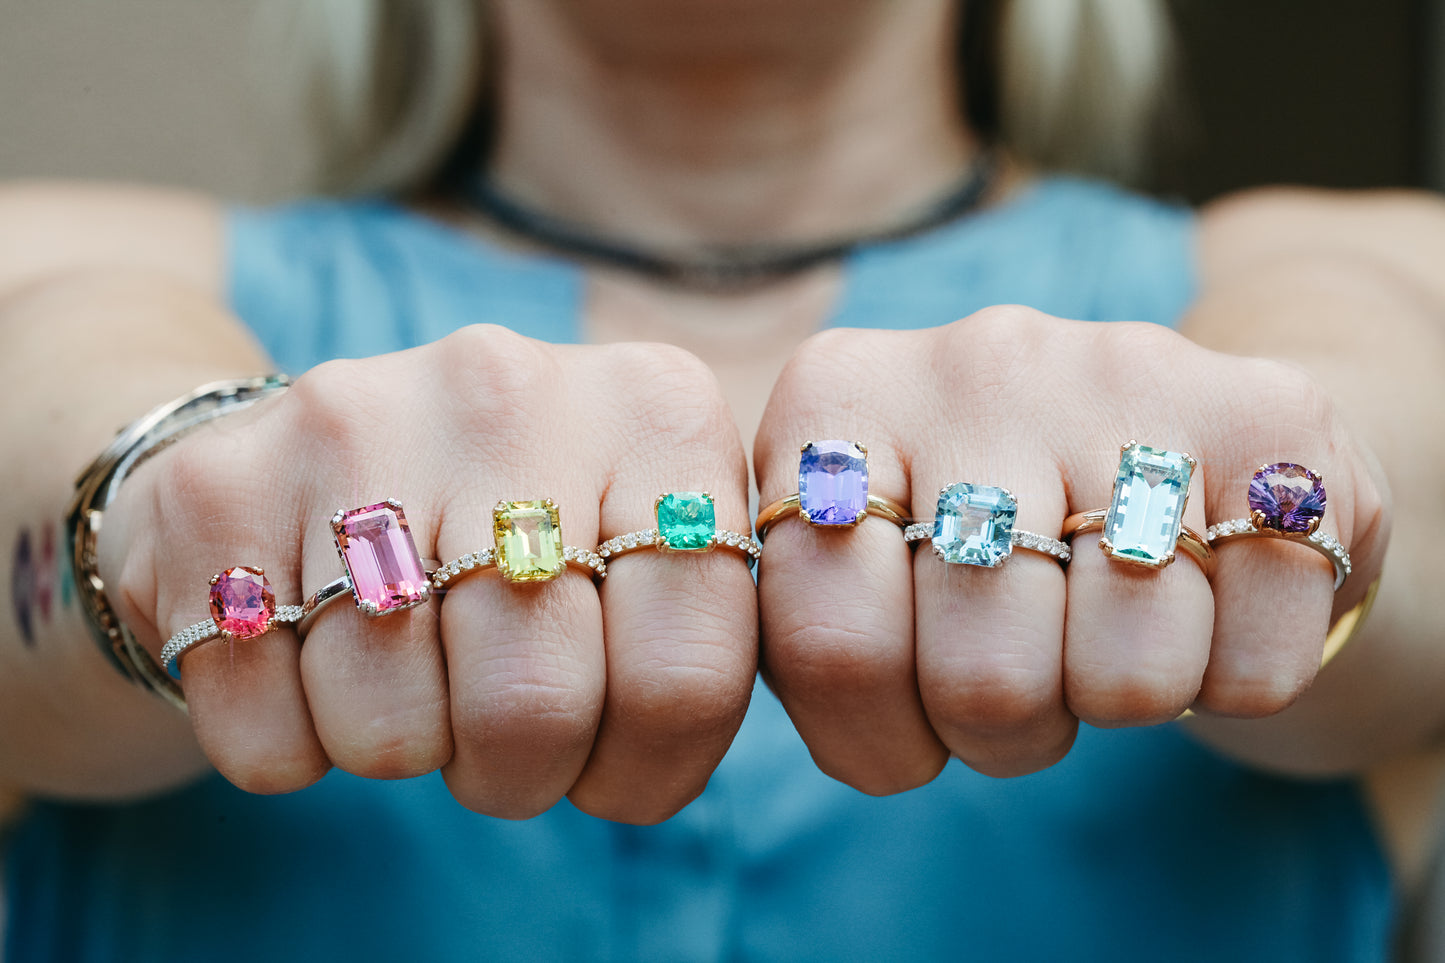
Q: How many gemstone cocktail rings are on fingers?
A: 8